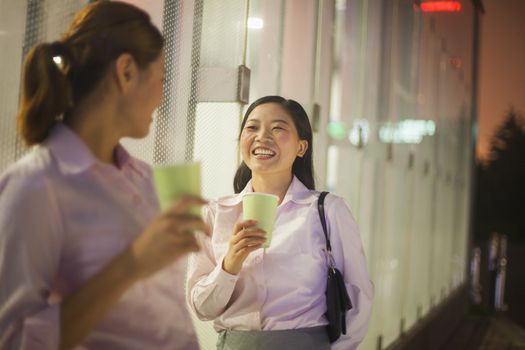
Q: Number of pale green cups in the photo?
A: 2